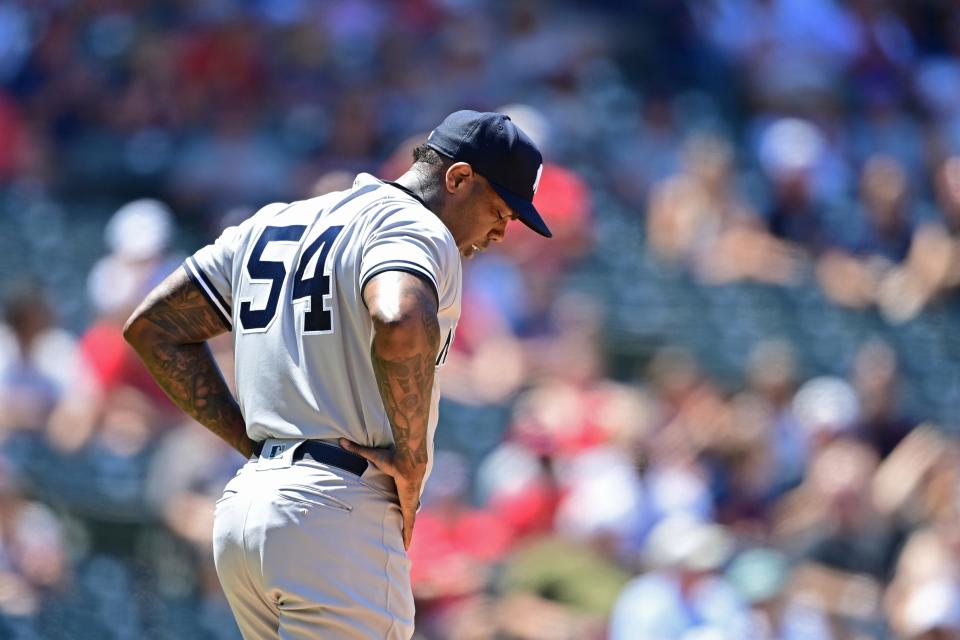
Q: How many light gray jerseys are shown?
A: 1